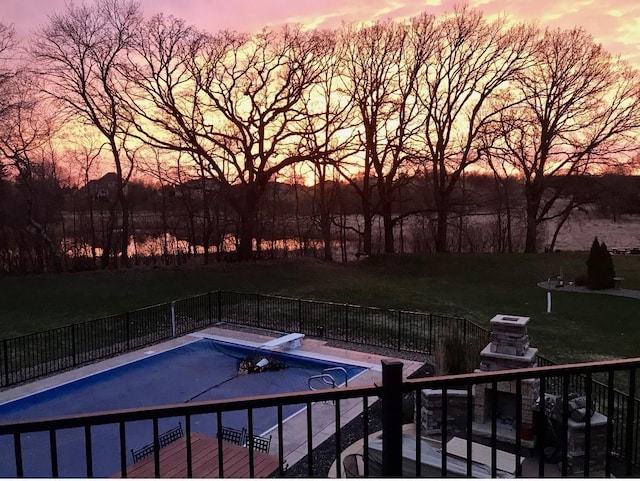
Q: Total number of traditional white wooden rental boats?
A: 0